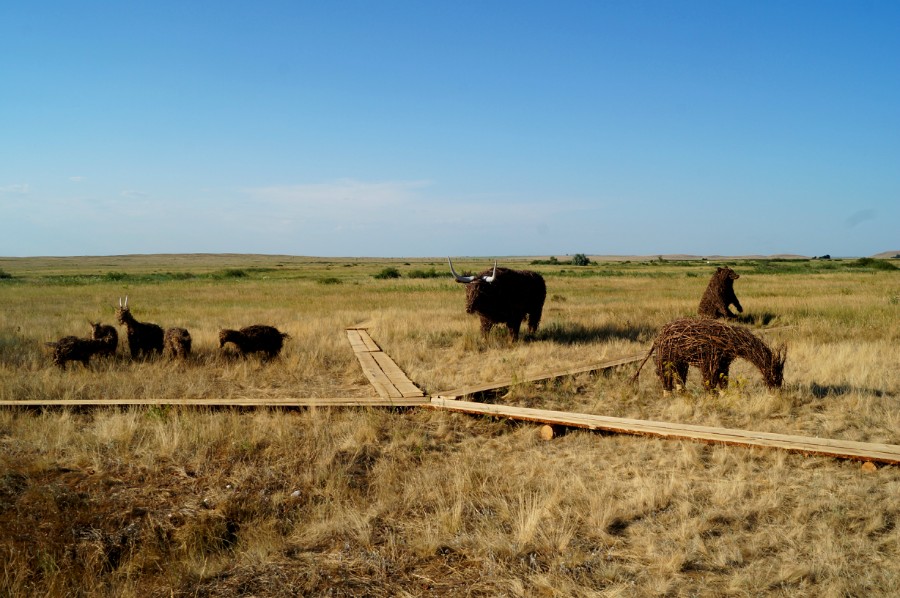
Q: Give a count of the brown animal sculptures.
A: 8